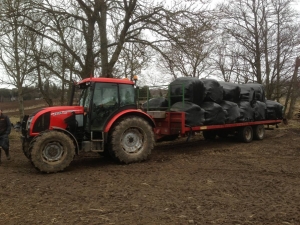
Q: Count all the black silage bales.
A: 12